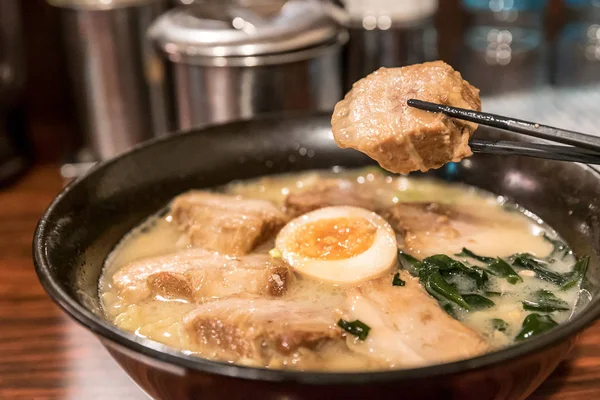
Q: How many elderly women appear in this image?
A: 0